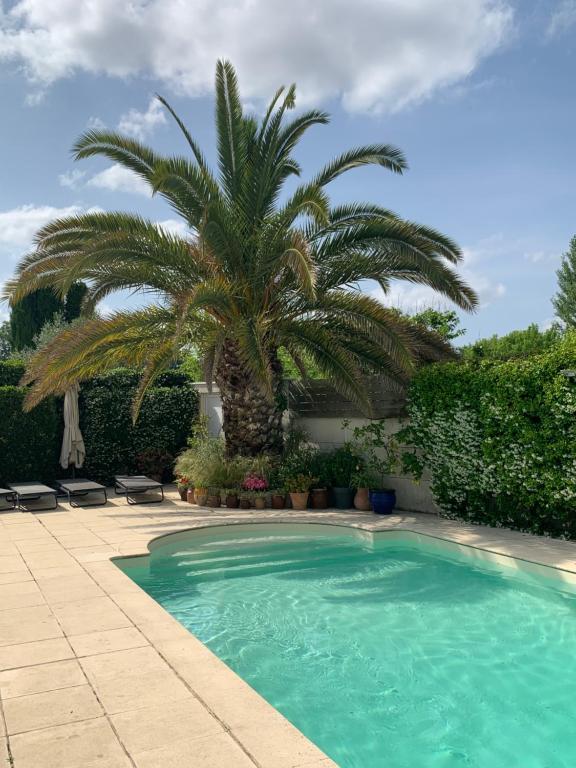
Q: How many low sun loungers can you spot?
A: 4